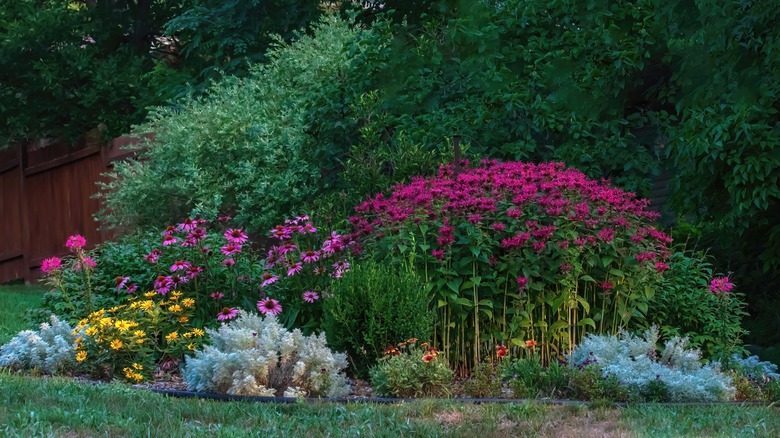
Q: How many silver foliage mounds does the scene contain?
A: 3